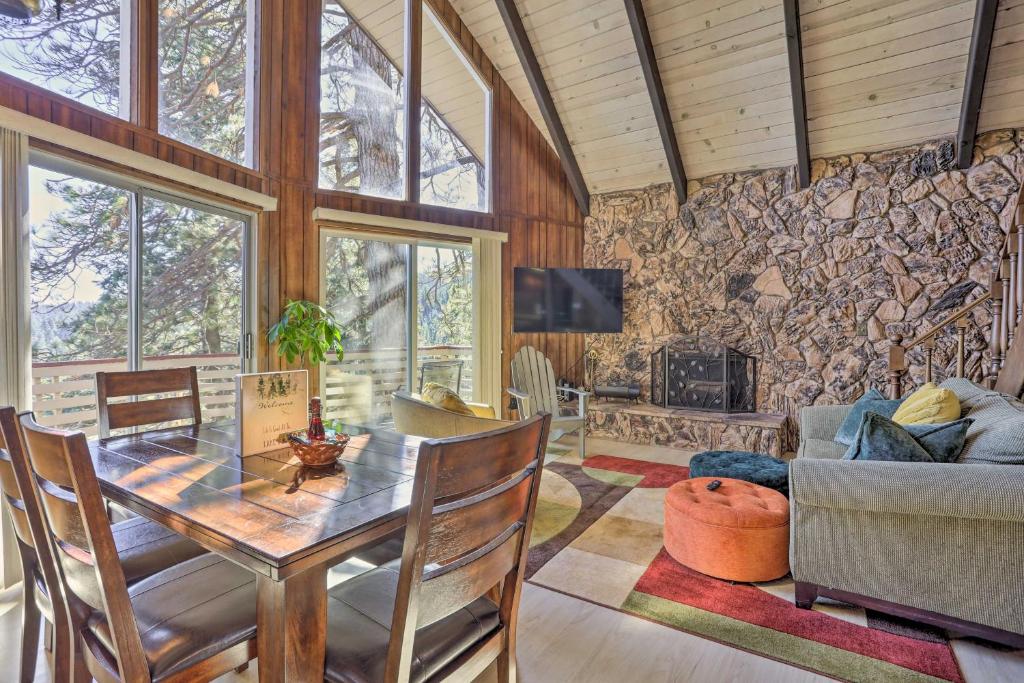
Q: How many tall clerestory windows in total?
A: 4